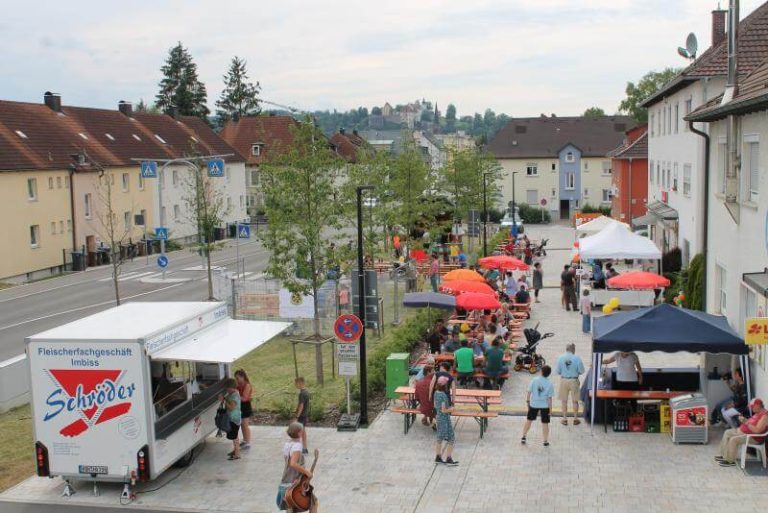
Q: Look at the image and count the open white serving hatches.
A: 1